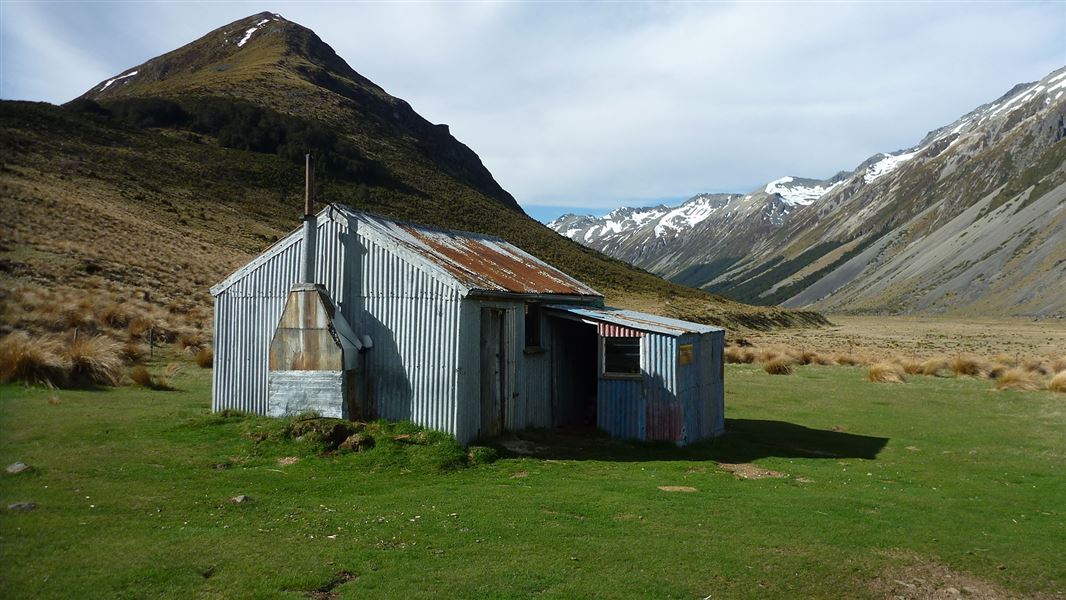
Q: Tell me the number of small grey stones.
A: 3